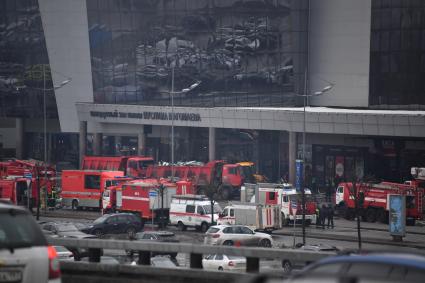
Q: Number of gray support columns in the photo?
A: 6